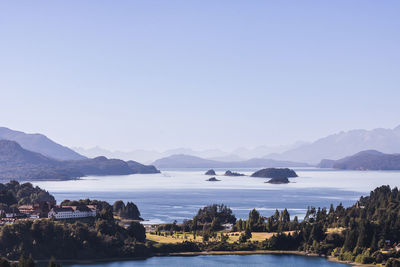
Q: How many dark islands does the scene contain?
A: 5